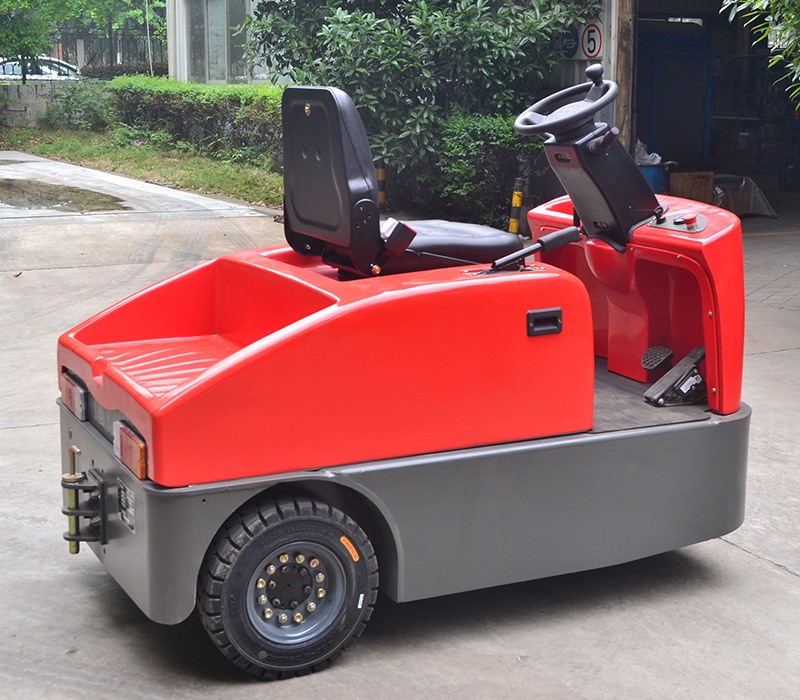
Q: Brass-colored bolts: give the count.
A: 12